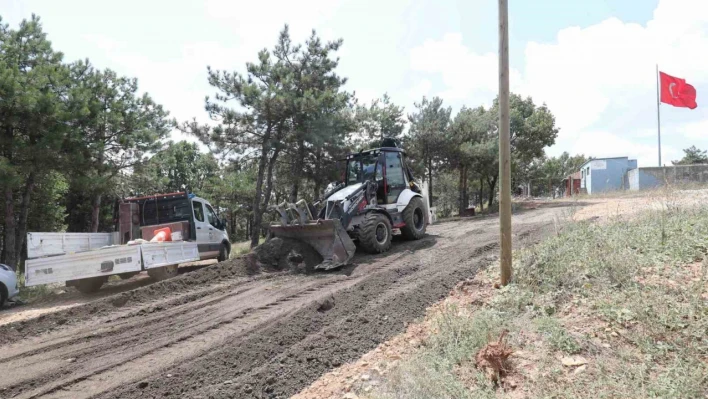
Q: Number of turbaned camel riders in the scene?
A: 0